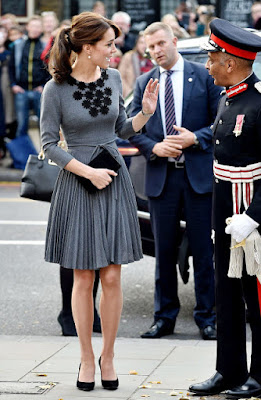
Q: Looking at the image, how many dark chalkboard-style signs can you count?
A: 2